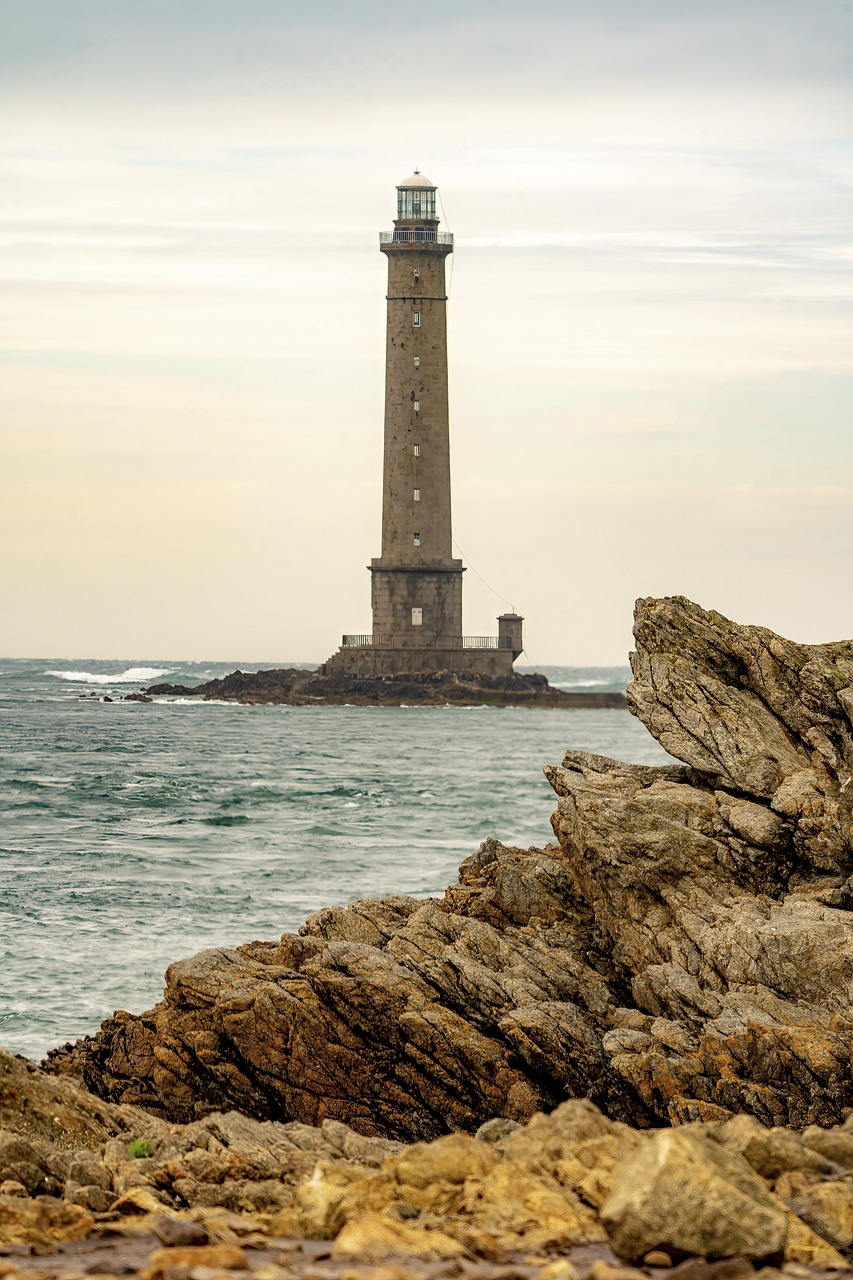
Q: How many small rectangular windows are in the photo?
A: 8